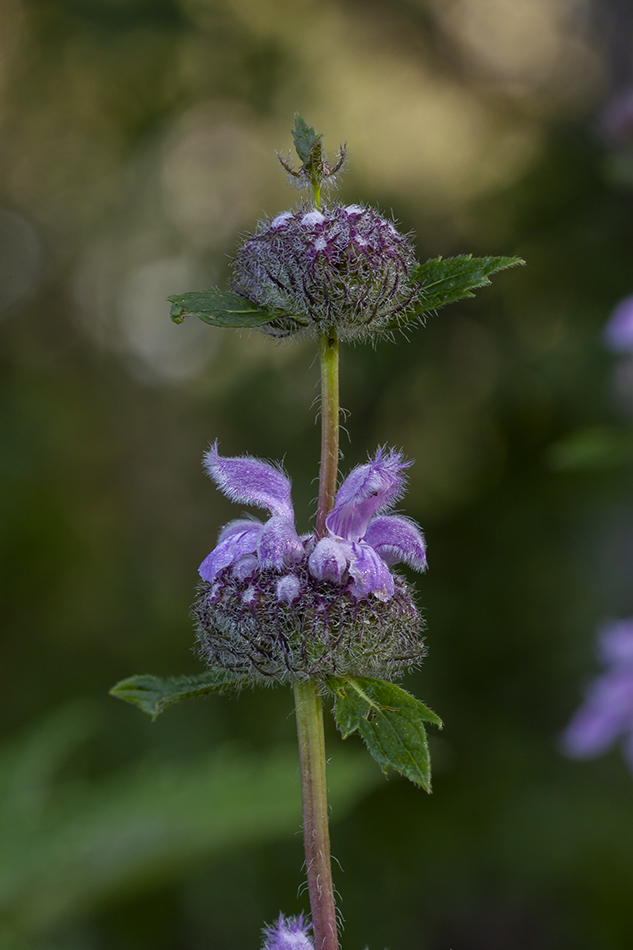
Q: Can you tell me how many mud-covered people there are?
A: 0